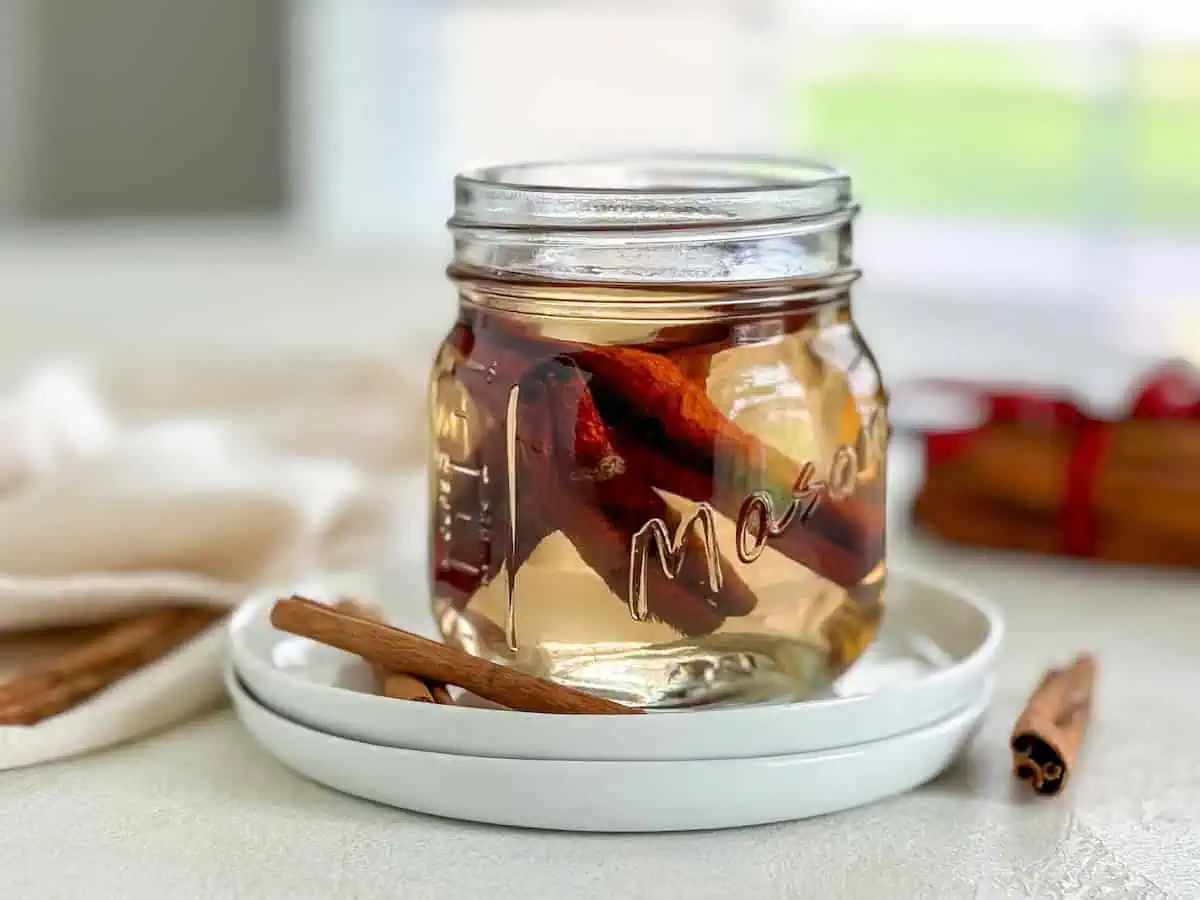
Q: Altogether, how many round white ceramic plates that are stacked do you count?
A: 2